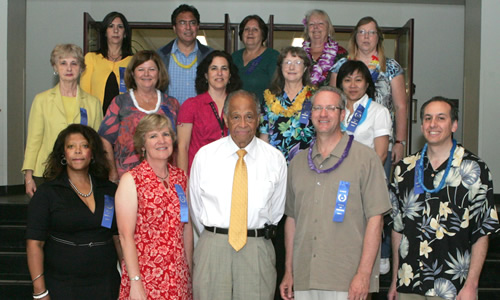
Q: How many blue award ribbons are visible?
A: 11